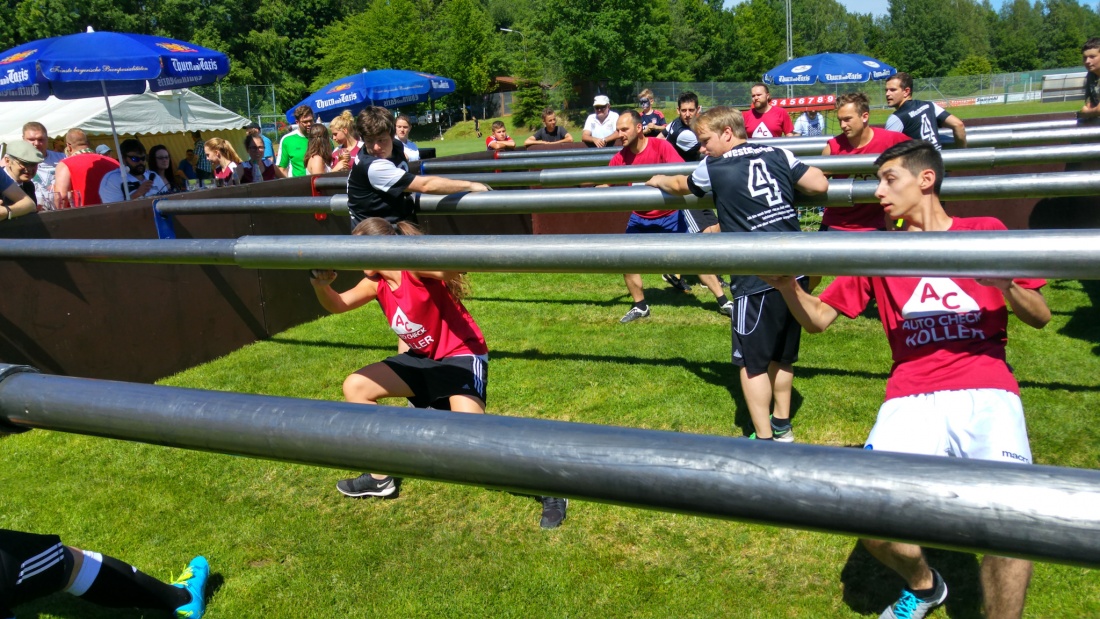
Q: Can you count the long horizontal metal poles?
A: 6